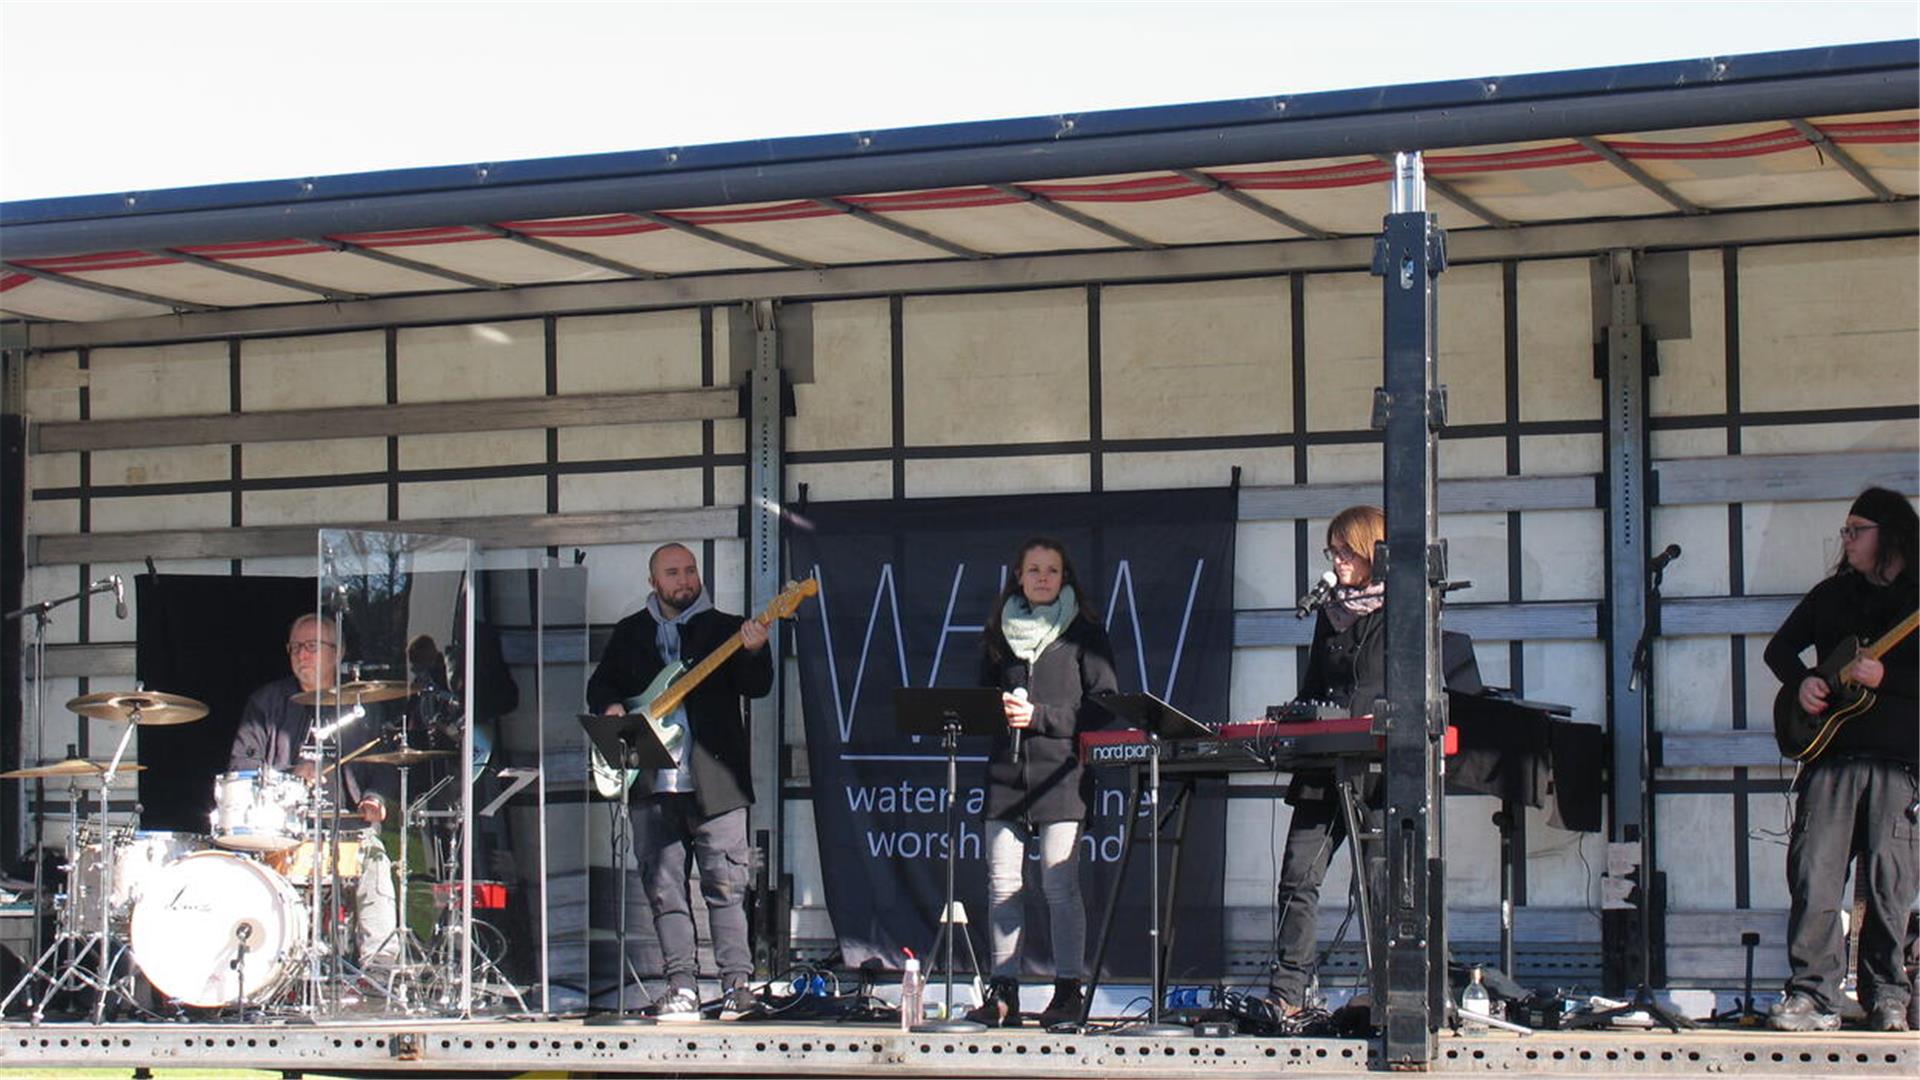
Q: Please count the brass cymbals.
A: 4